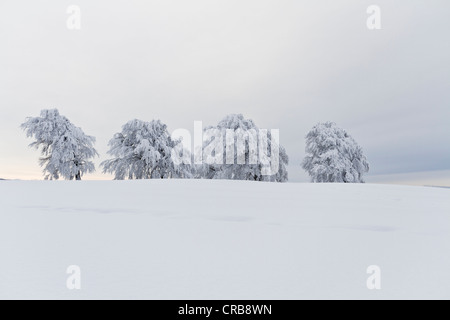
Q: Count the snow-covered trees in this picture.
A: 4